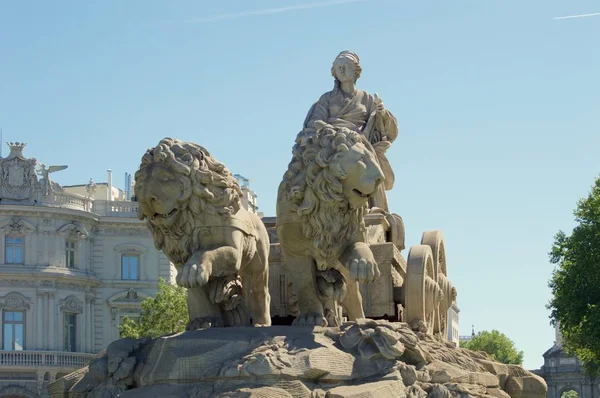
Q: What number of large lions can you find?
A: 2